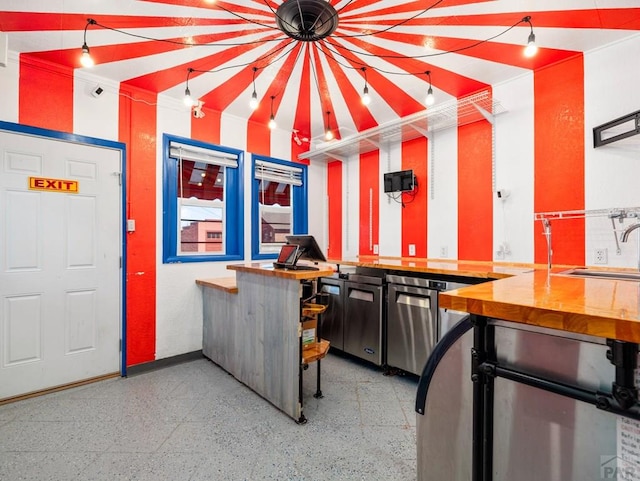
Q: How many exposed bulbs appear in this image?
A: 8